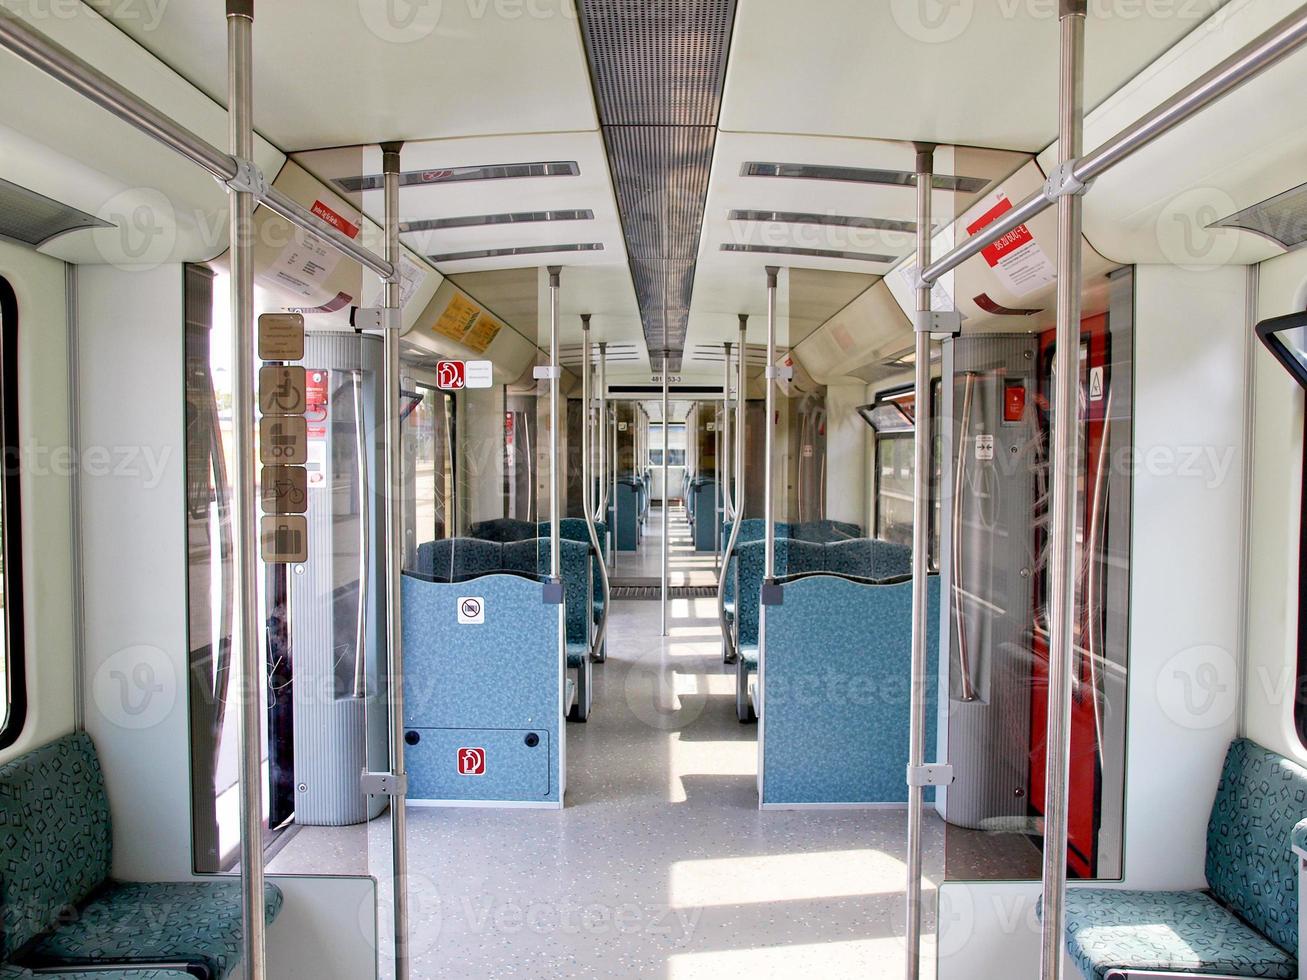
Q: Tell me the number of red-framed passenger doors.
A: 1